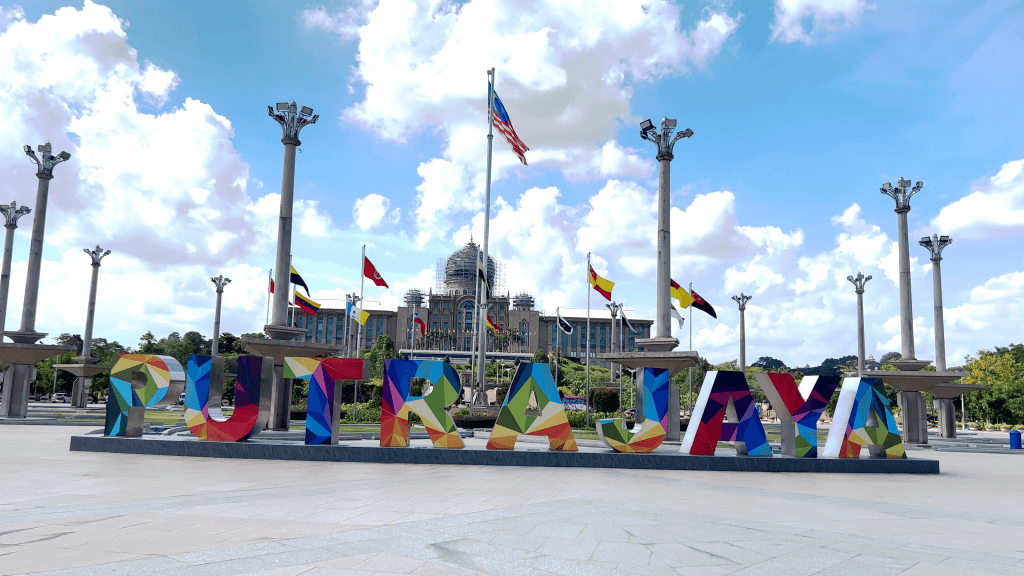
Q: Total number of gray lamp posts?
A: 12